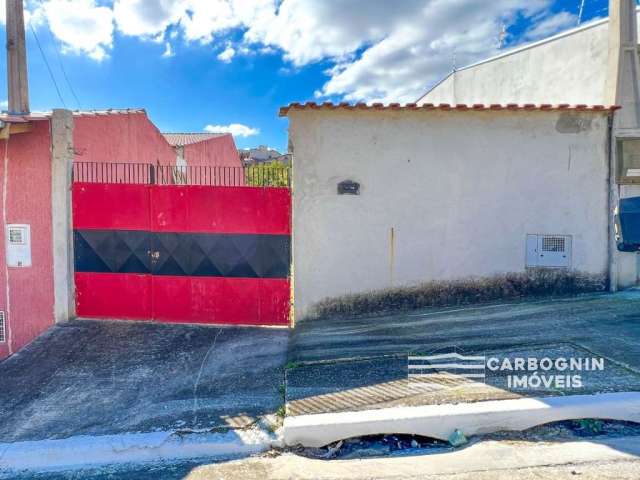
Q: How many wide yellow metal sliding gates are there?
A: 0